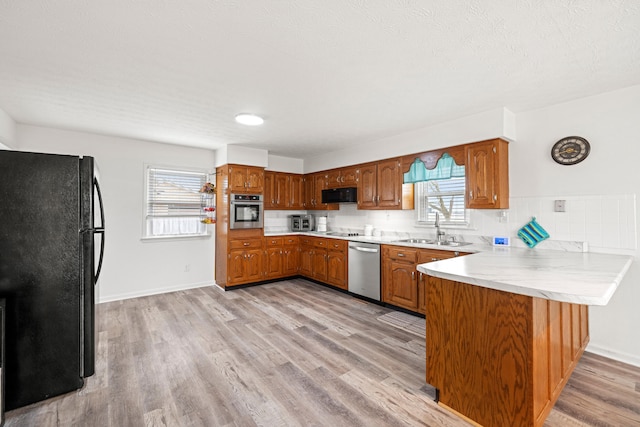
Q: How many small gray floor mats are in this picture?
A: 1